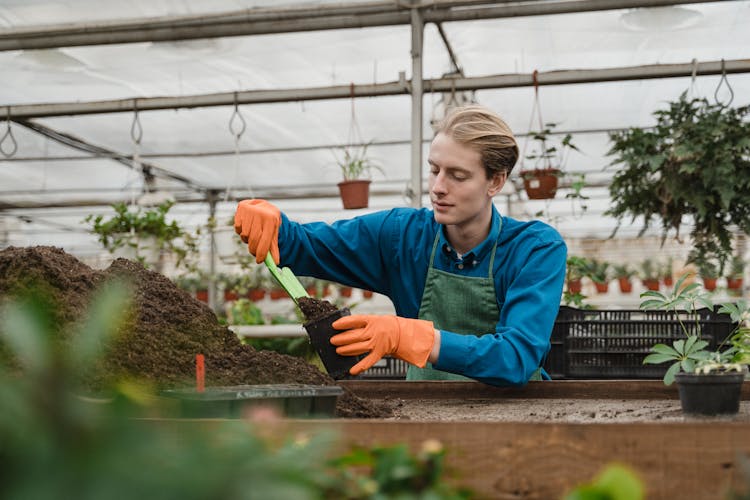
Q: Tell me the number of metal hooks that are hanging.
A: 4